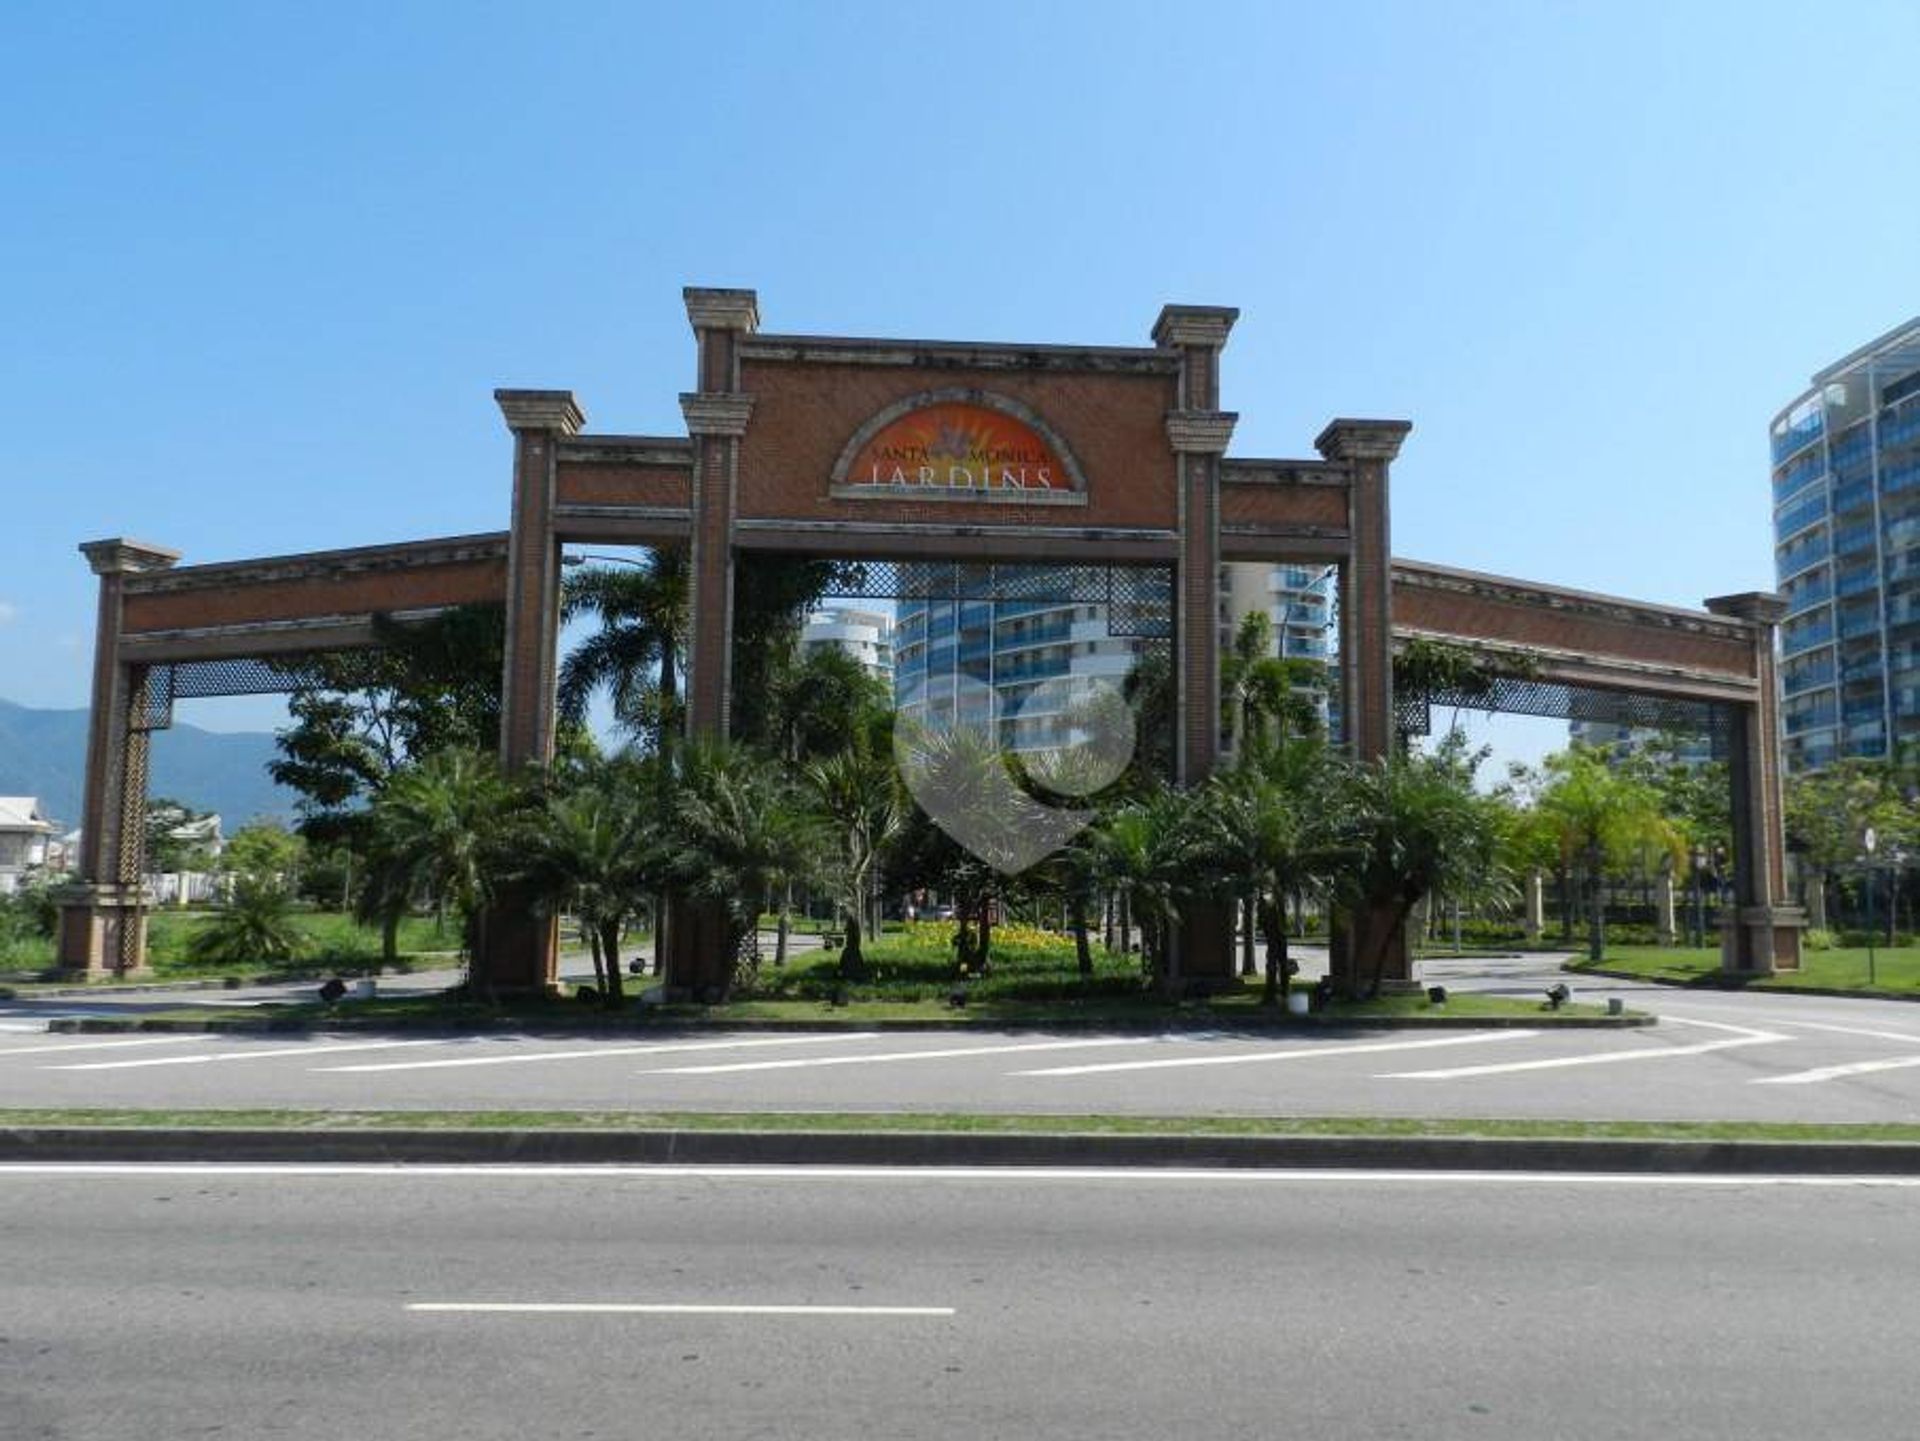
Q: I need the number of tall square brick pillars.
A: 6